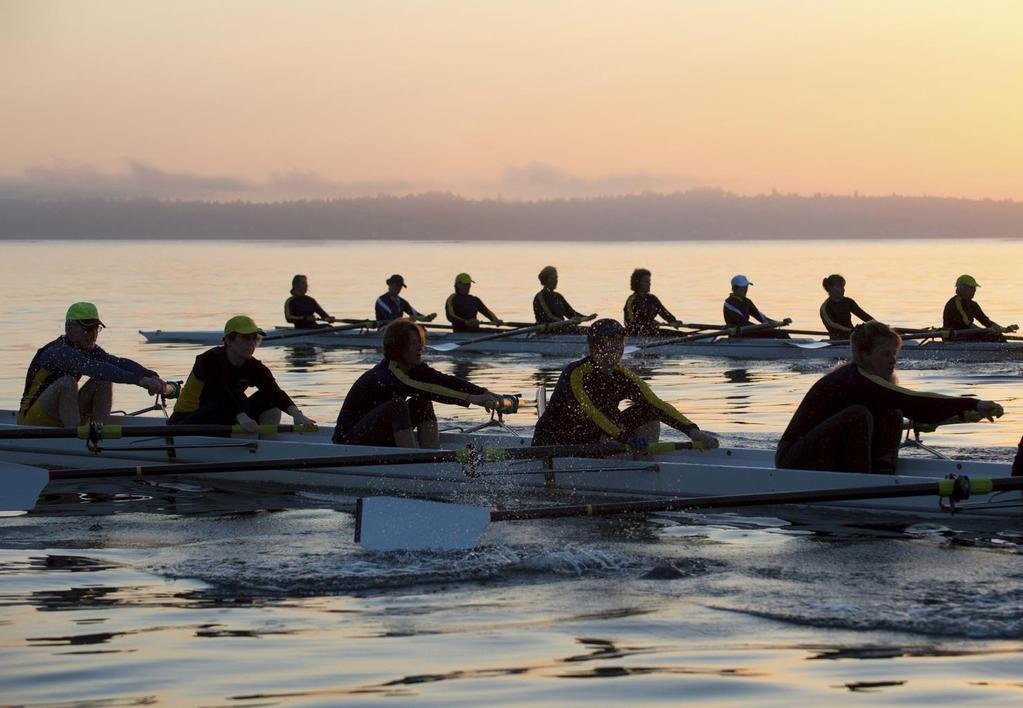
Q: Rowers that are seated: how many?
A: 13